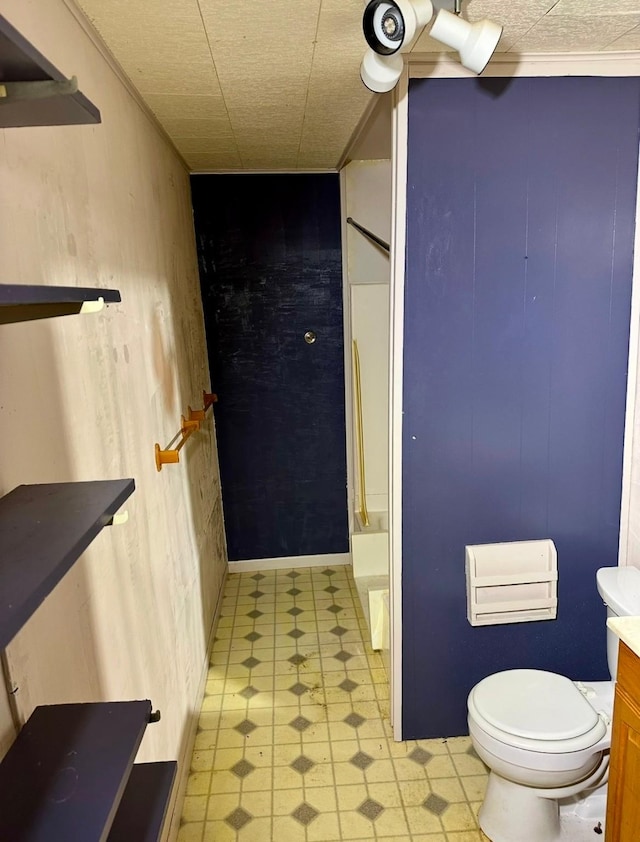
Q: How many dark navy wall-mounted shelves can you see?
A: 5